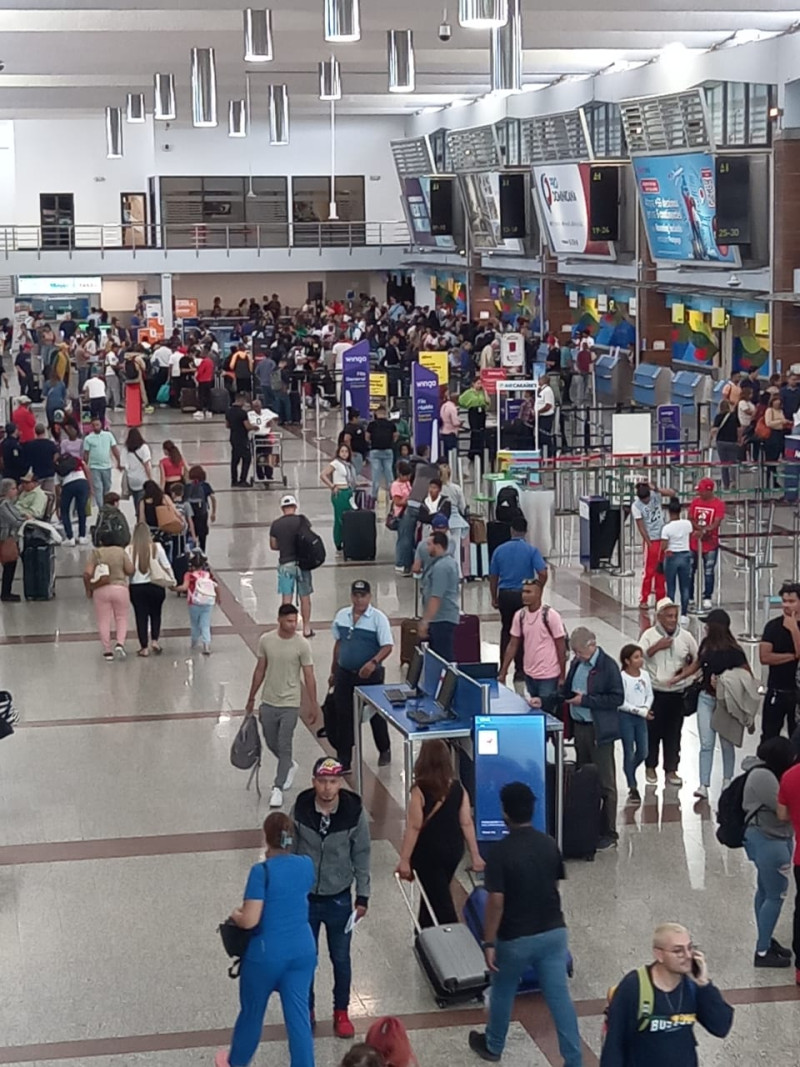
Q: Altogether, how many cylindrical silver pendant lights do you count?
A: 12